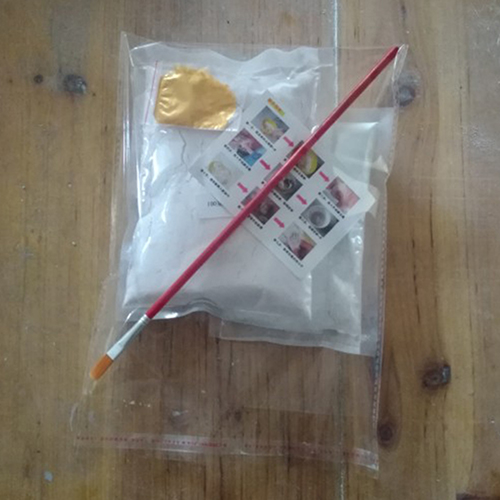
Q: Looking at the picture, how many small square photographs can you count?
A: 9